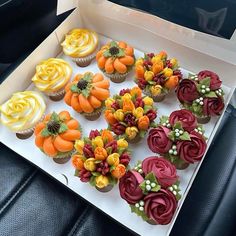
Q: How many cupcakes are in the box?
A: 12